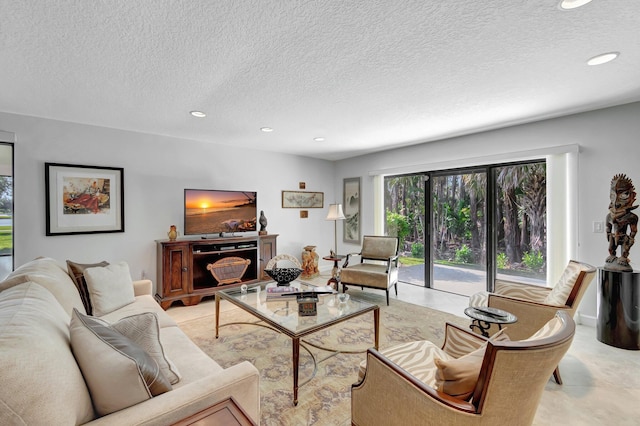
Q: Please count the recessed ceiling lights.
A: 5